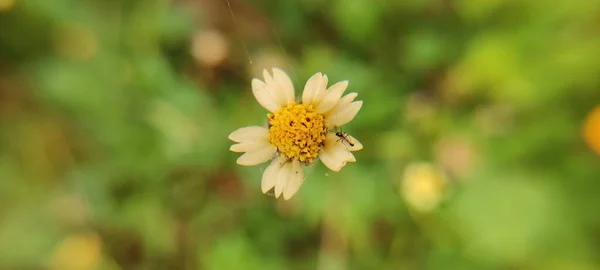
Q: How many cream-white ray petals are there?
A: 6